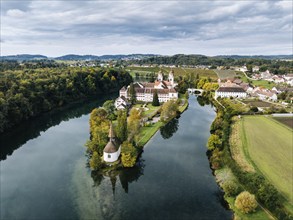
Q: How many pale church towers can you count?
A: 2